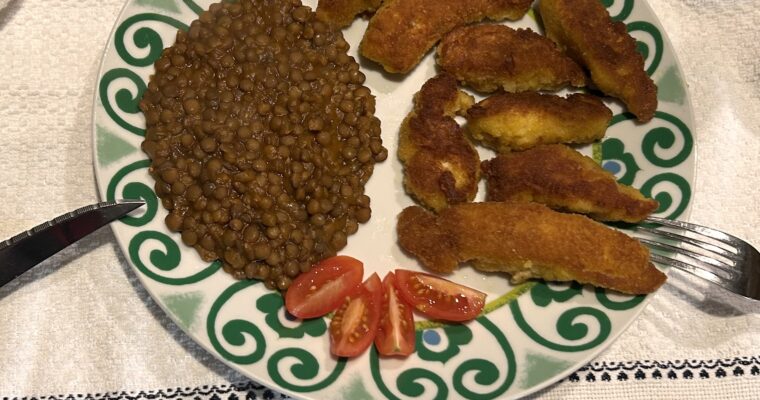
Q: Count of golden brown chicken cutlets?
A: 8